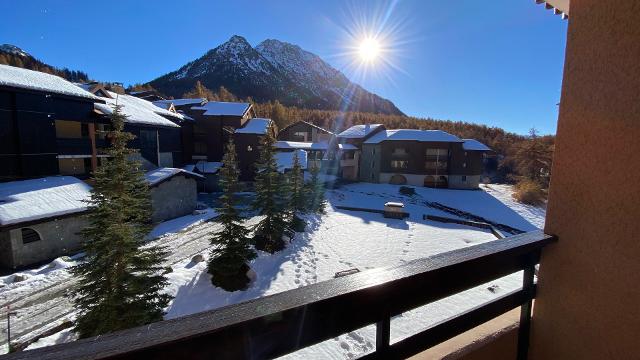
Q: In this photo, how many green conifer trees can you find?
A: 5